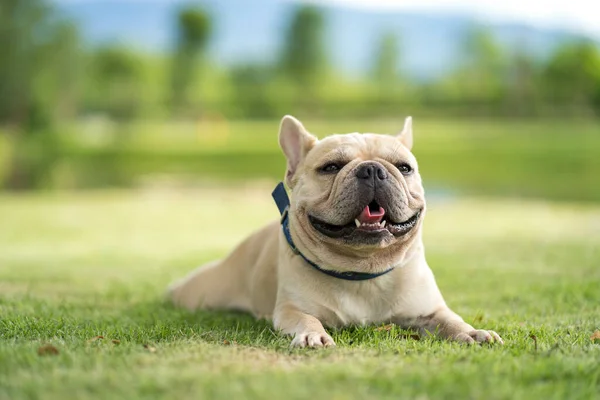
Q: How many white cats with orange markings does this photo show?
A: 0